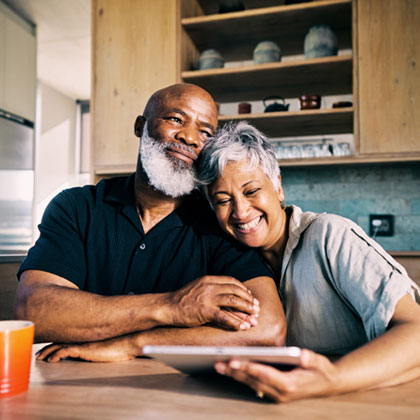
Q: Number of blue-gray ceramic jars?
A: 3